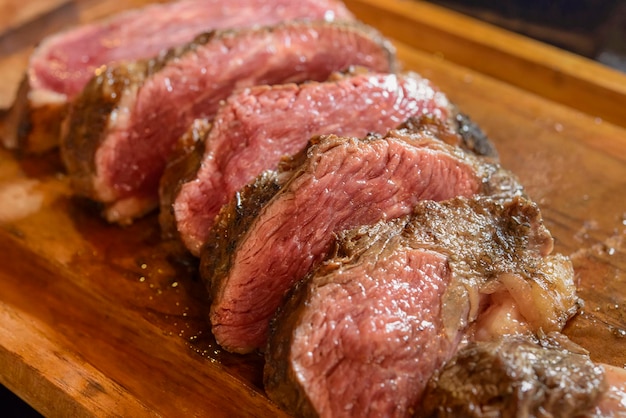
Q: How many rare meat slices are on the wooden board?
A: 5